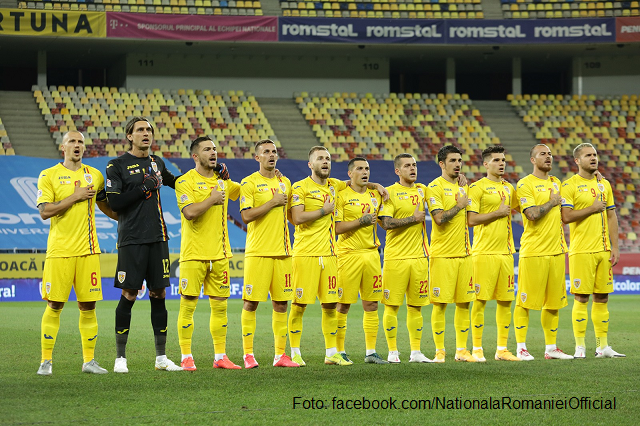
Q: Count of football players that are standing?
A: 11